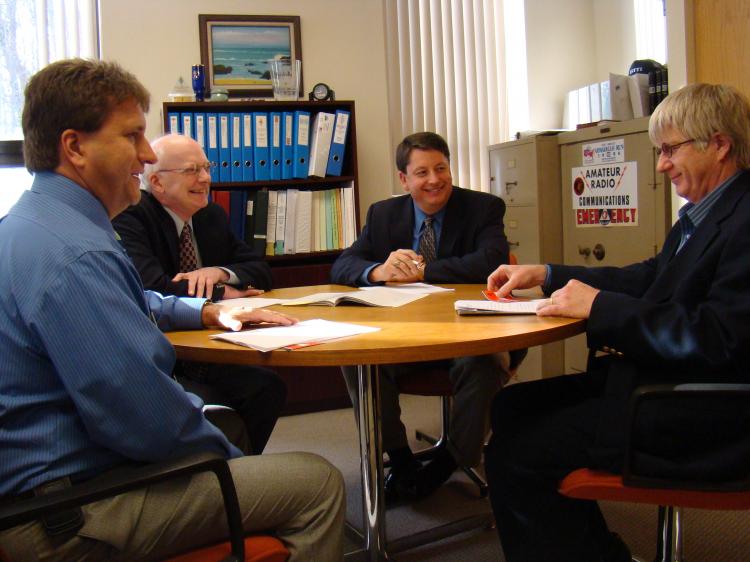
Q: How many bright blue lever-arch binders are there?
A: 12